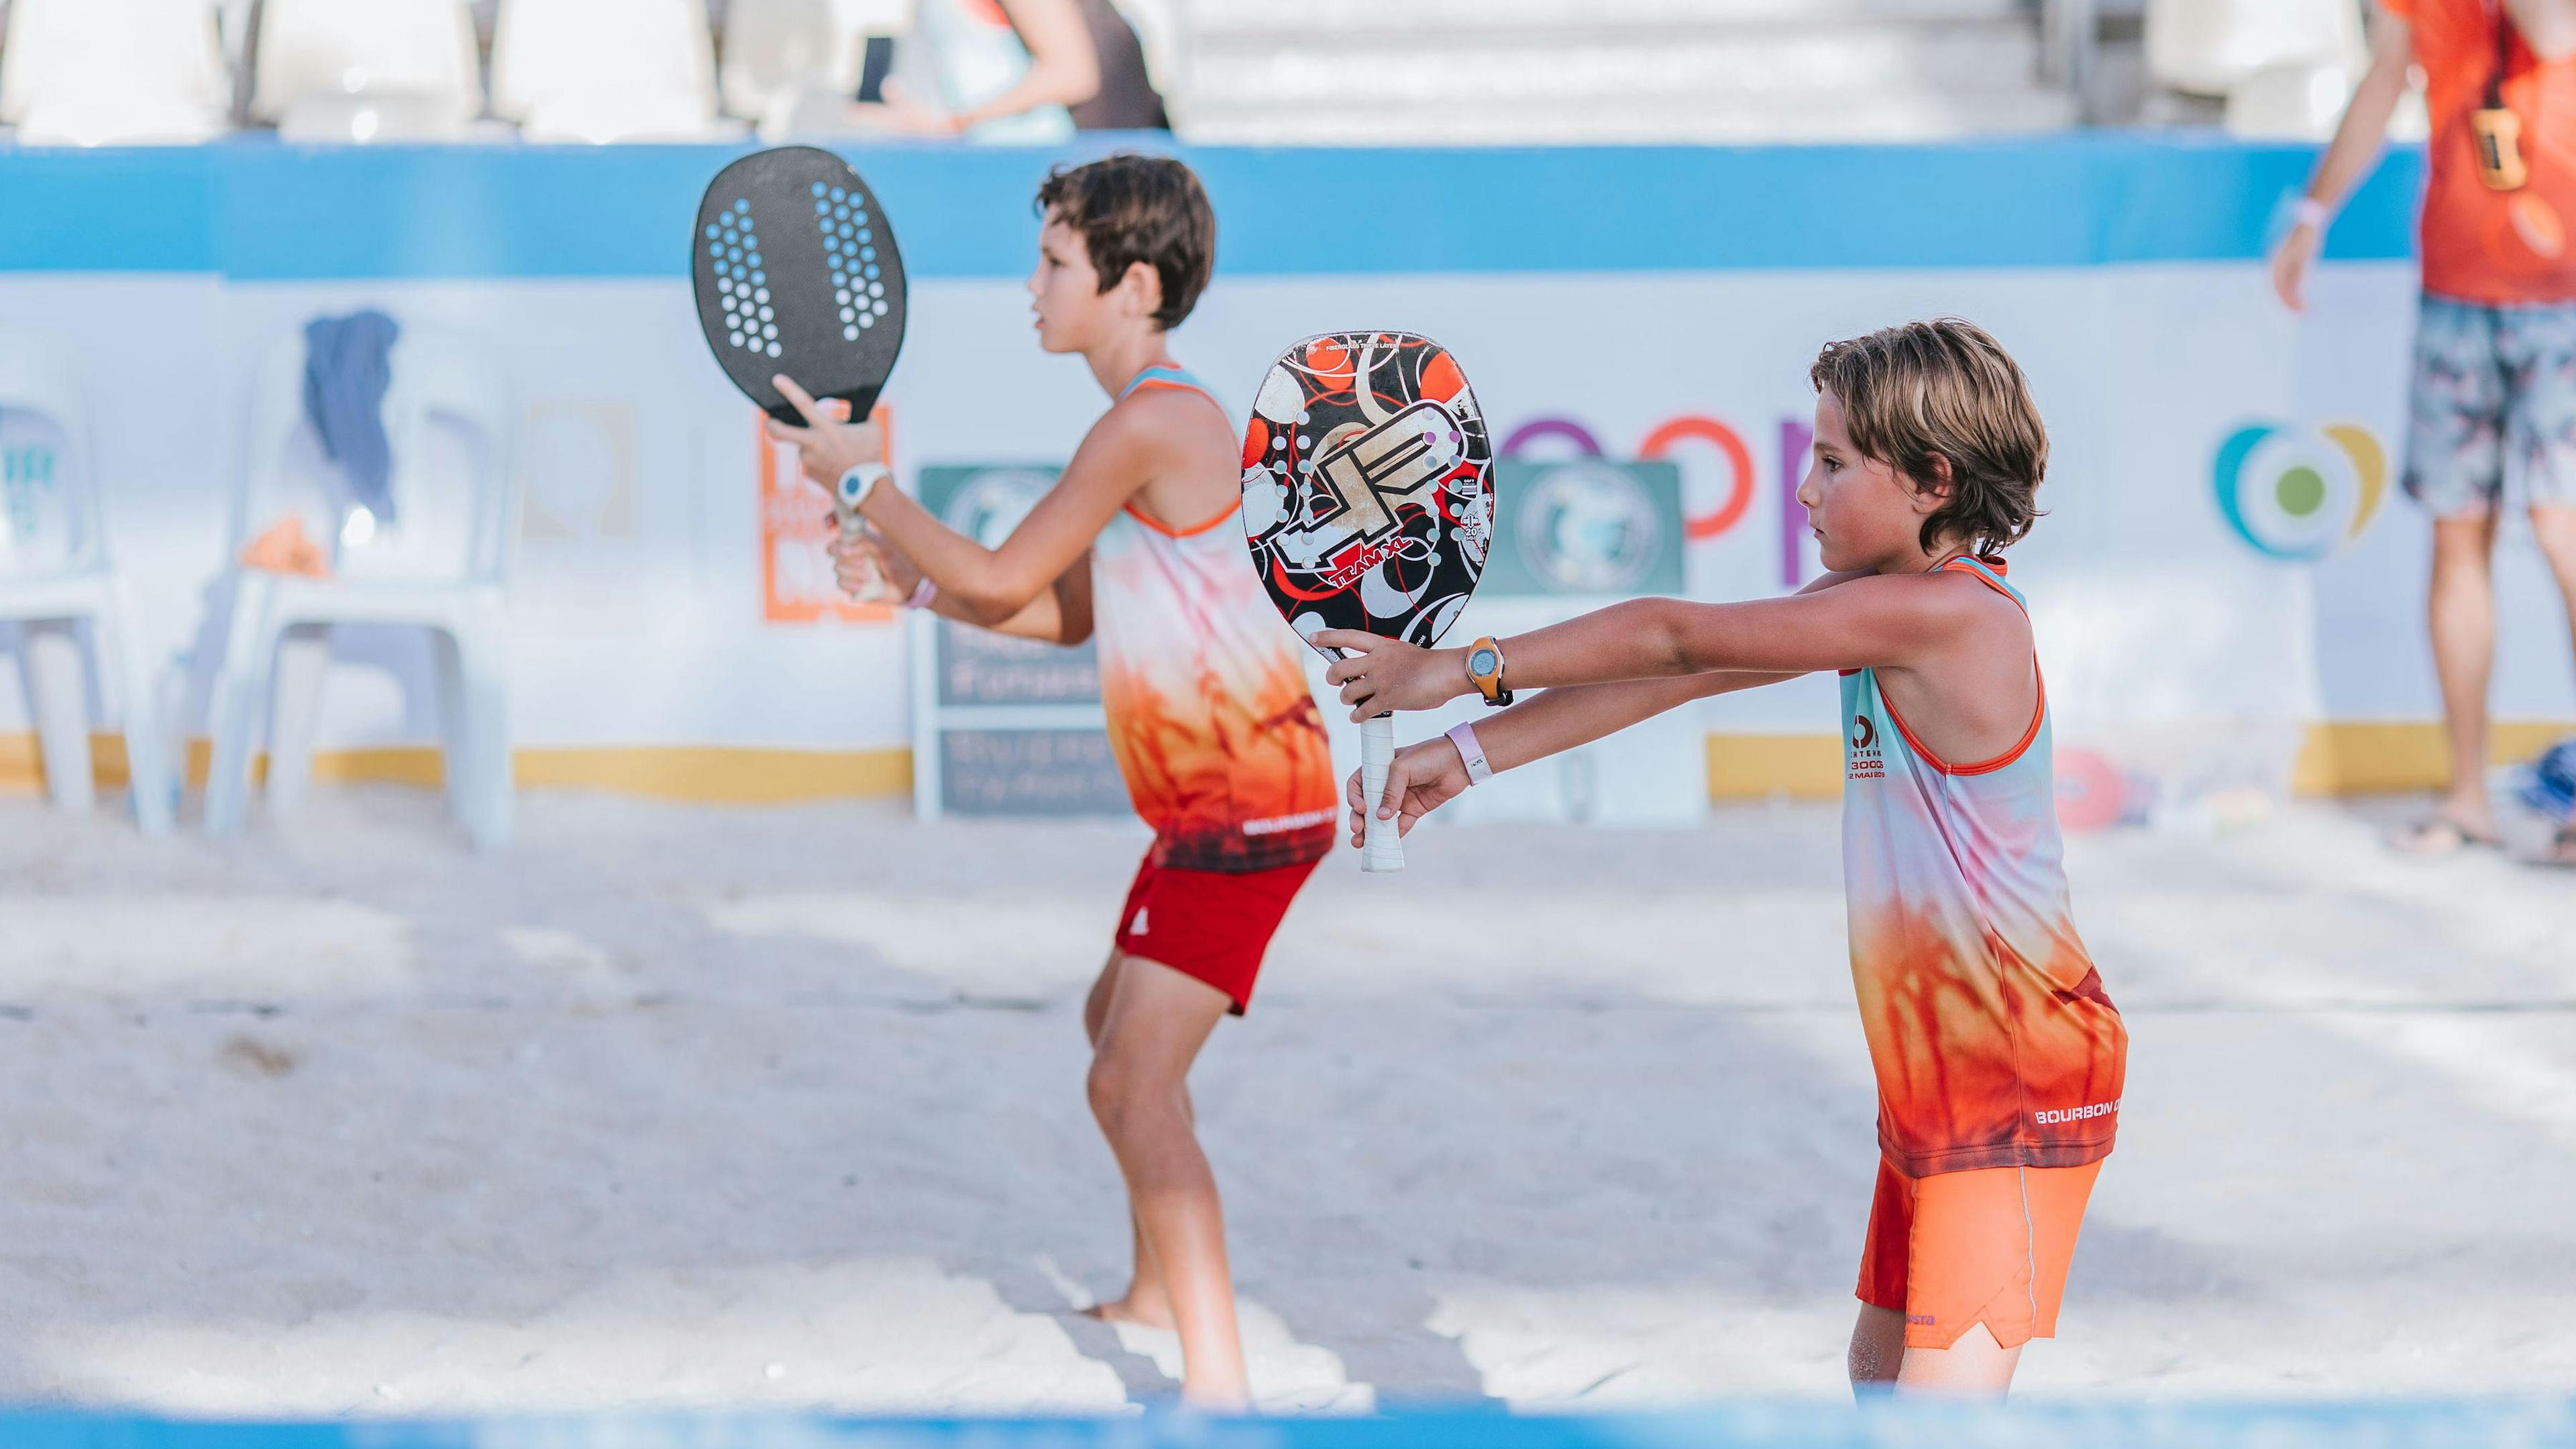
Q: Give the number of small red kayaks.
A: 0